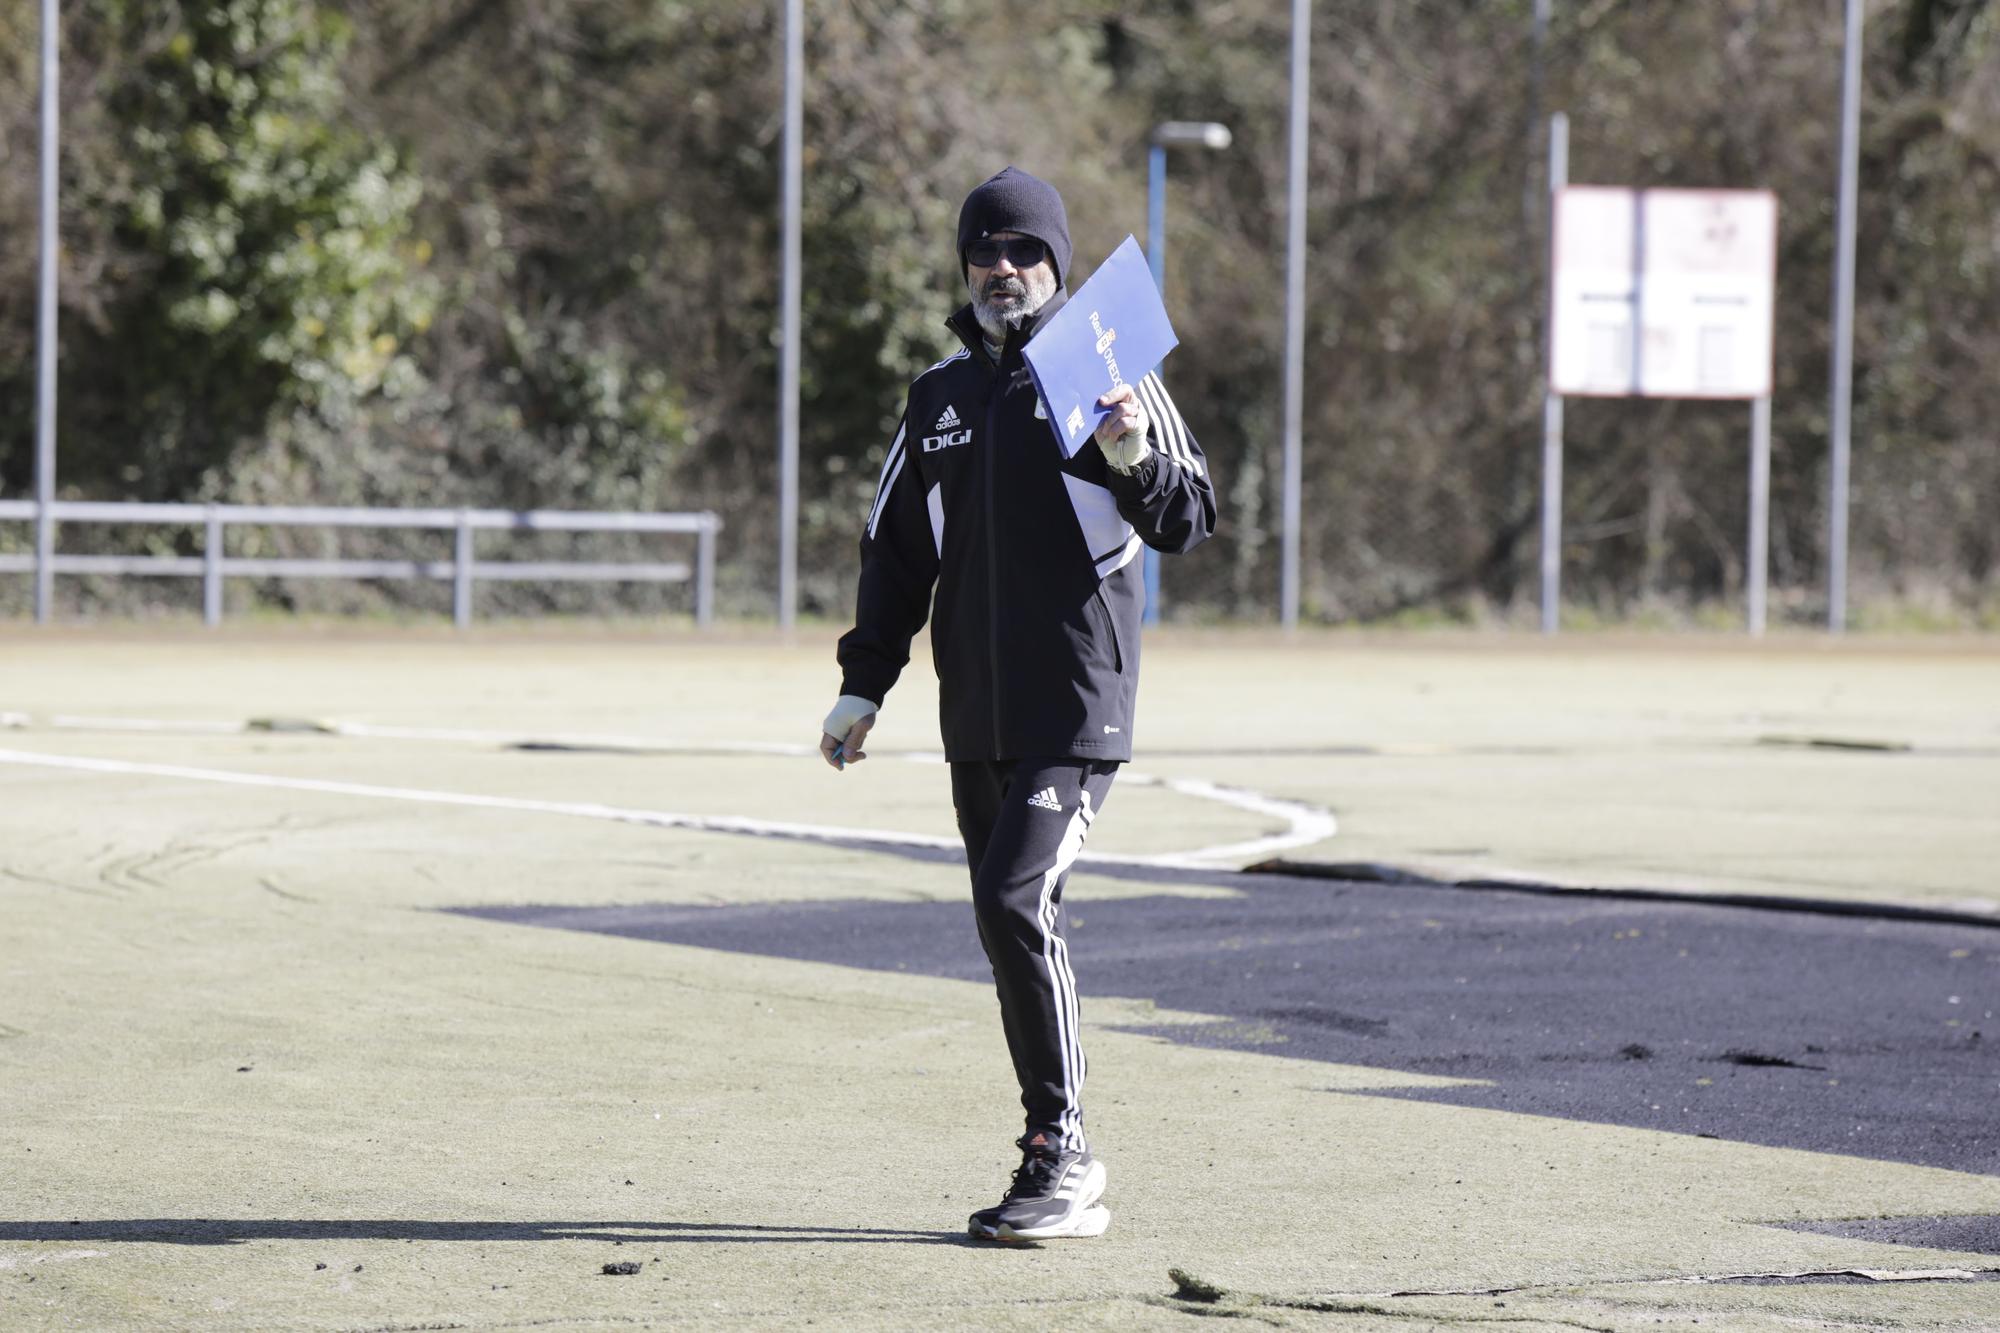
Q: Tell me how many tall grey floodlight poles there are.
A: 4